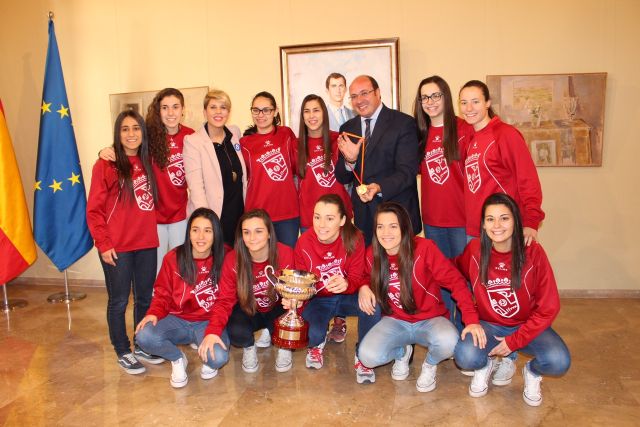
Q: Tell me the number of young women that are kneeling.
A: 5